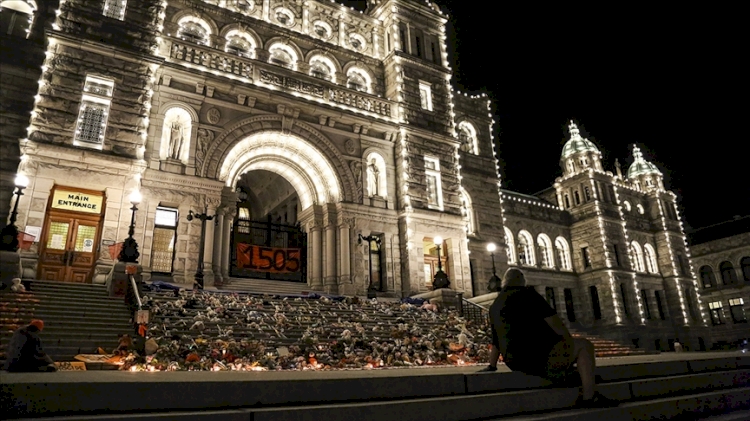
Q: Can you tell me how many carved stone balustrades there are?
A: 1